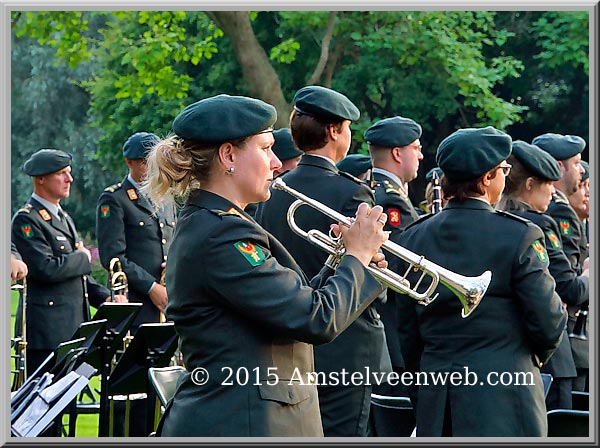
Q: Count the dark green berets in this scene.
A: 12